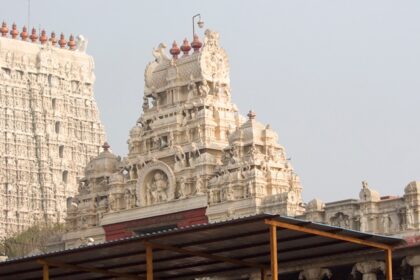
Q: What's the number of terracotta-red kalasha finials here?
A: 13